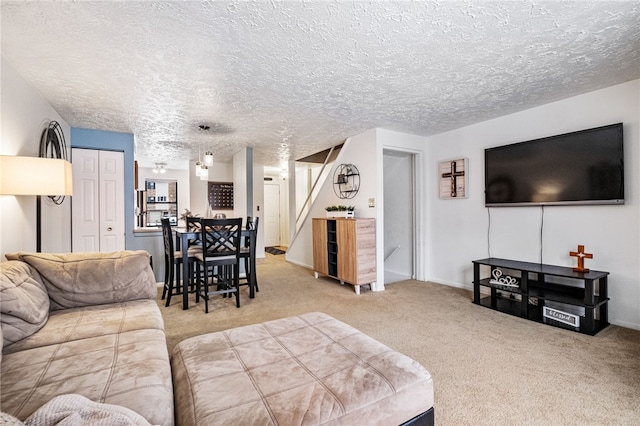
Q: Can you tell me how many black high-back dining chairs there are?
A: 4